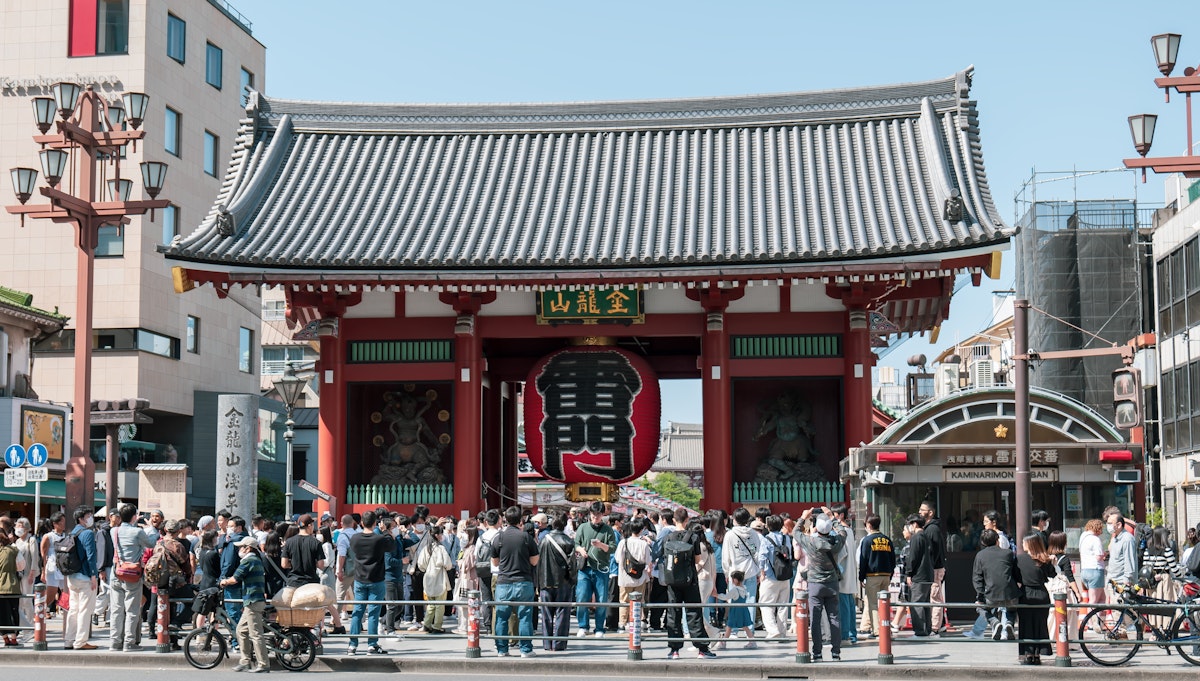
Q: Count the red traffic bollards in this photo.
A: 7